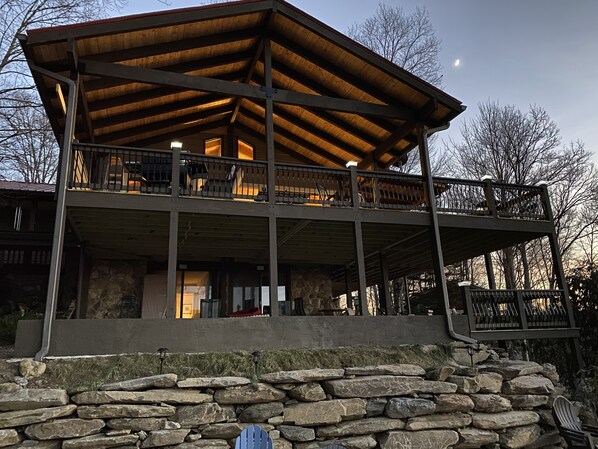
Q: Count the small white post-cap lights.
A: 5